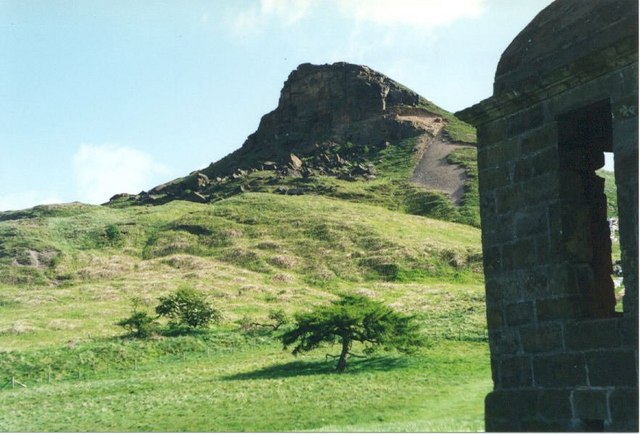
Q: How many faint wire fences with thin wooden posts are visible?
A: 1